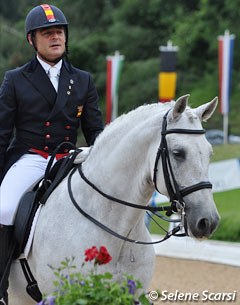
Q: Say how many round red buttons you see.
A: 6